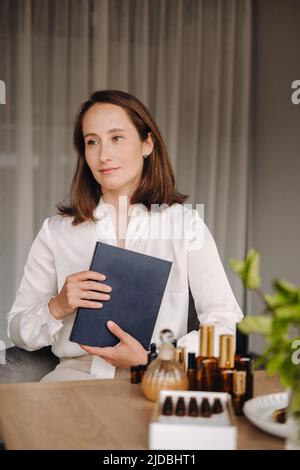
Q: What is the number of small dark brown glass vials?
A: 5